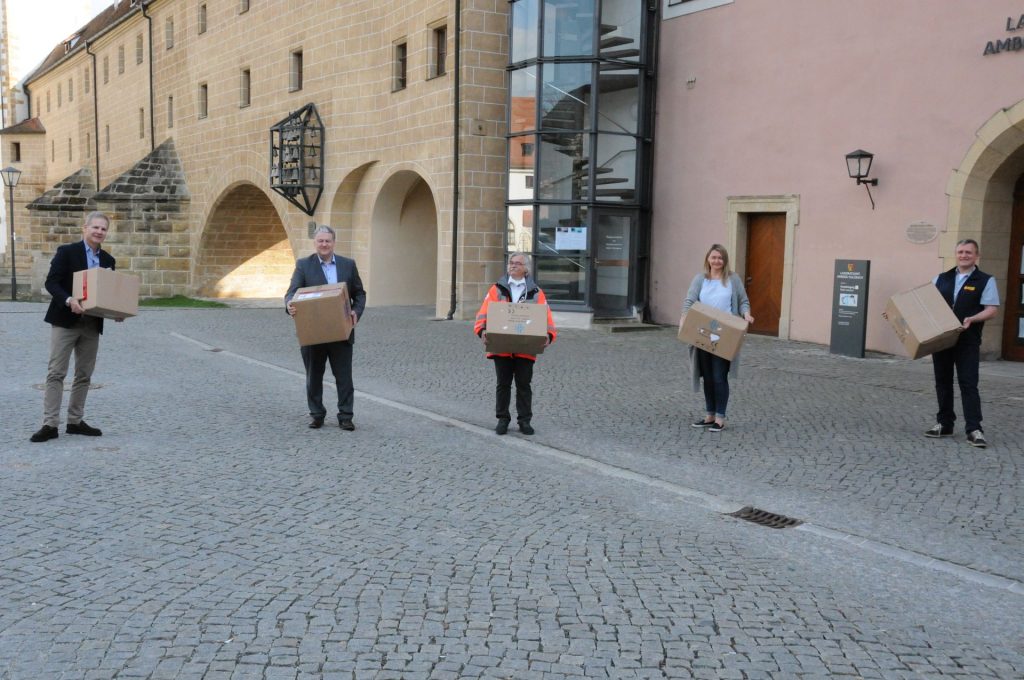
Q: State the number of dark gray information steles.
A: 1